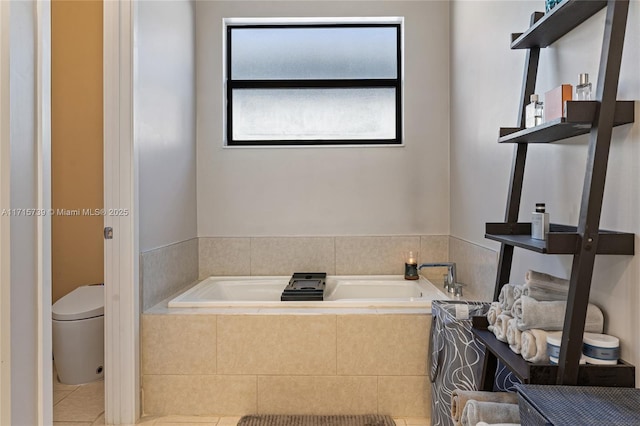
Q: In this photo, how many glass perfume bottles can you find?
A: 3